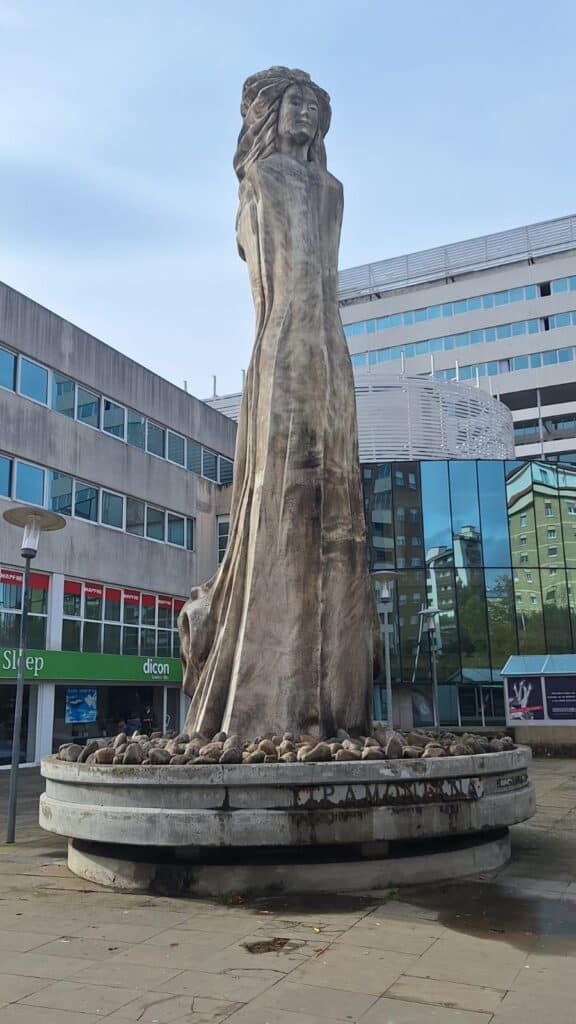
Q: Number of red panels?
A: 9